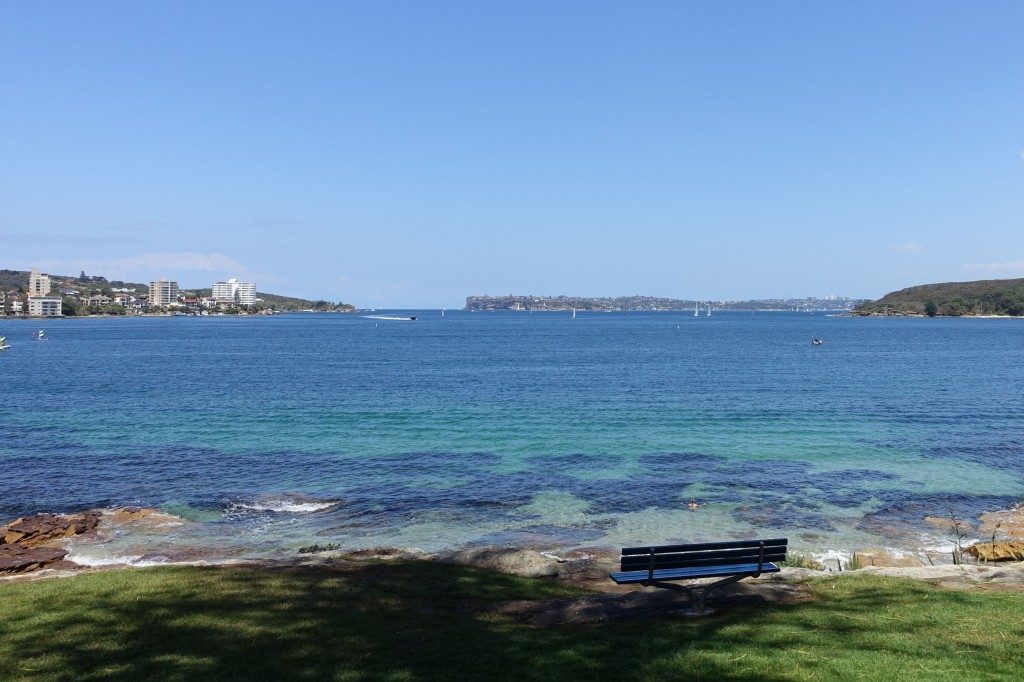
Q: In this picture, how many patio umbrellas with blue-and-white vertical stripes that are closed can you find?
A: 0